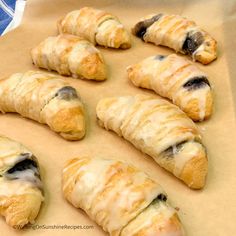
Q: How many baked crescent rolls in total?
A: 8